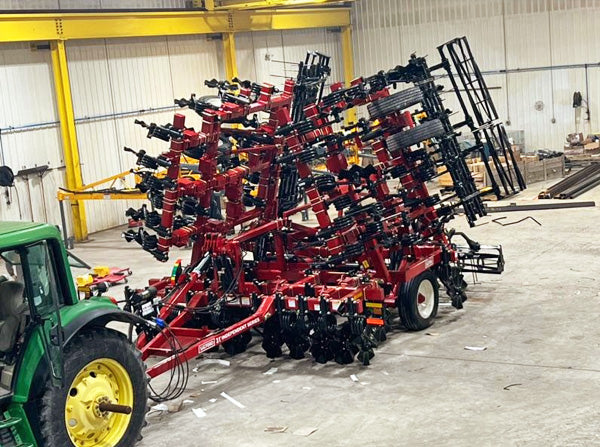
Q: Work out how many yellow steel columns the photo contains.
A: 3